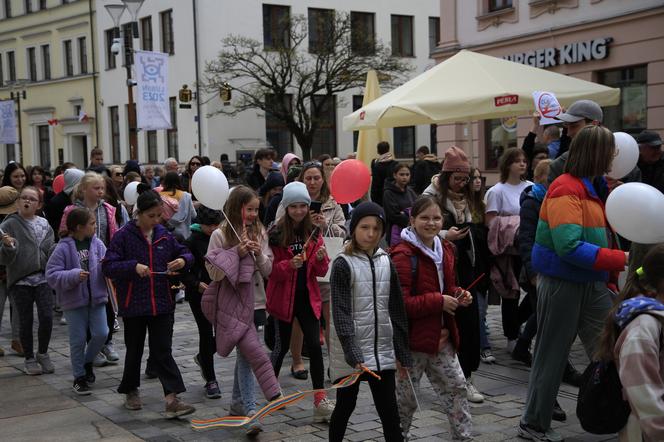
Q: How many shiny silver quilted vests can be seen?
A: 1